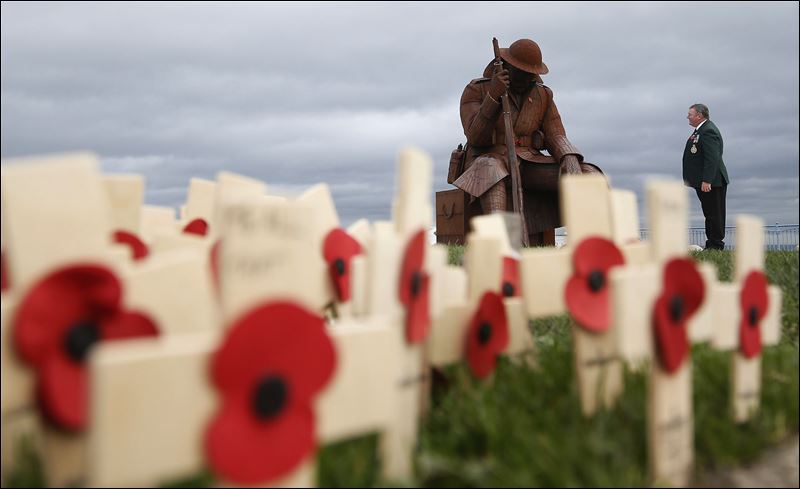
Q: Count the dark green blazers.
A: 1